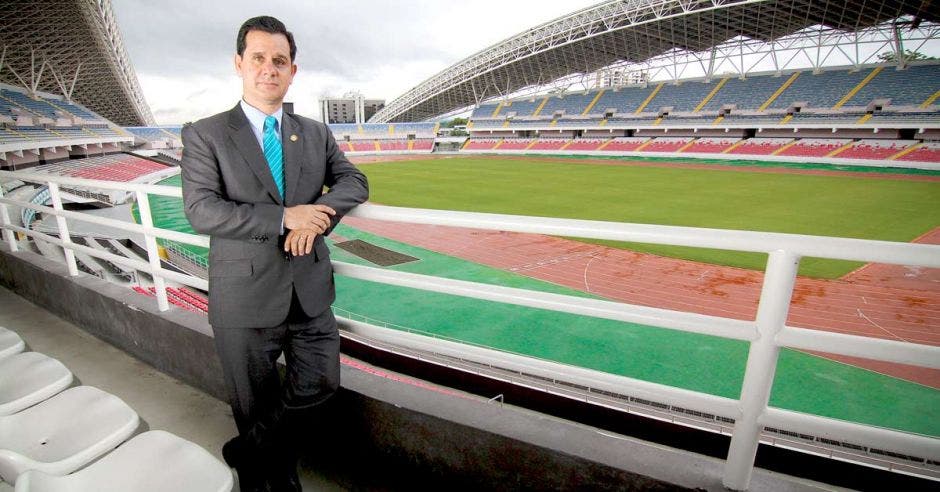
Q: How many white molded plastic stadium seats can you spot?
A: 4